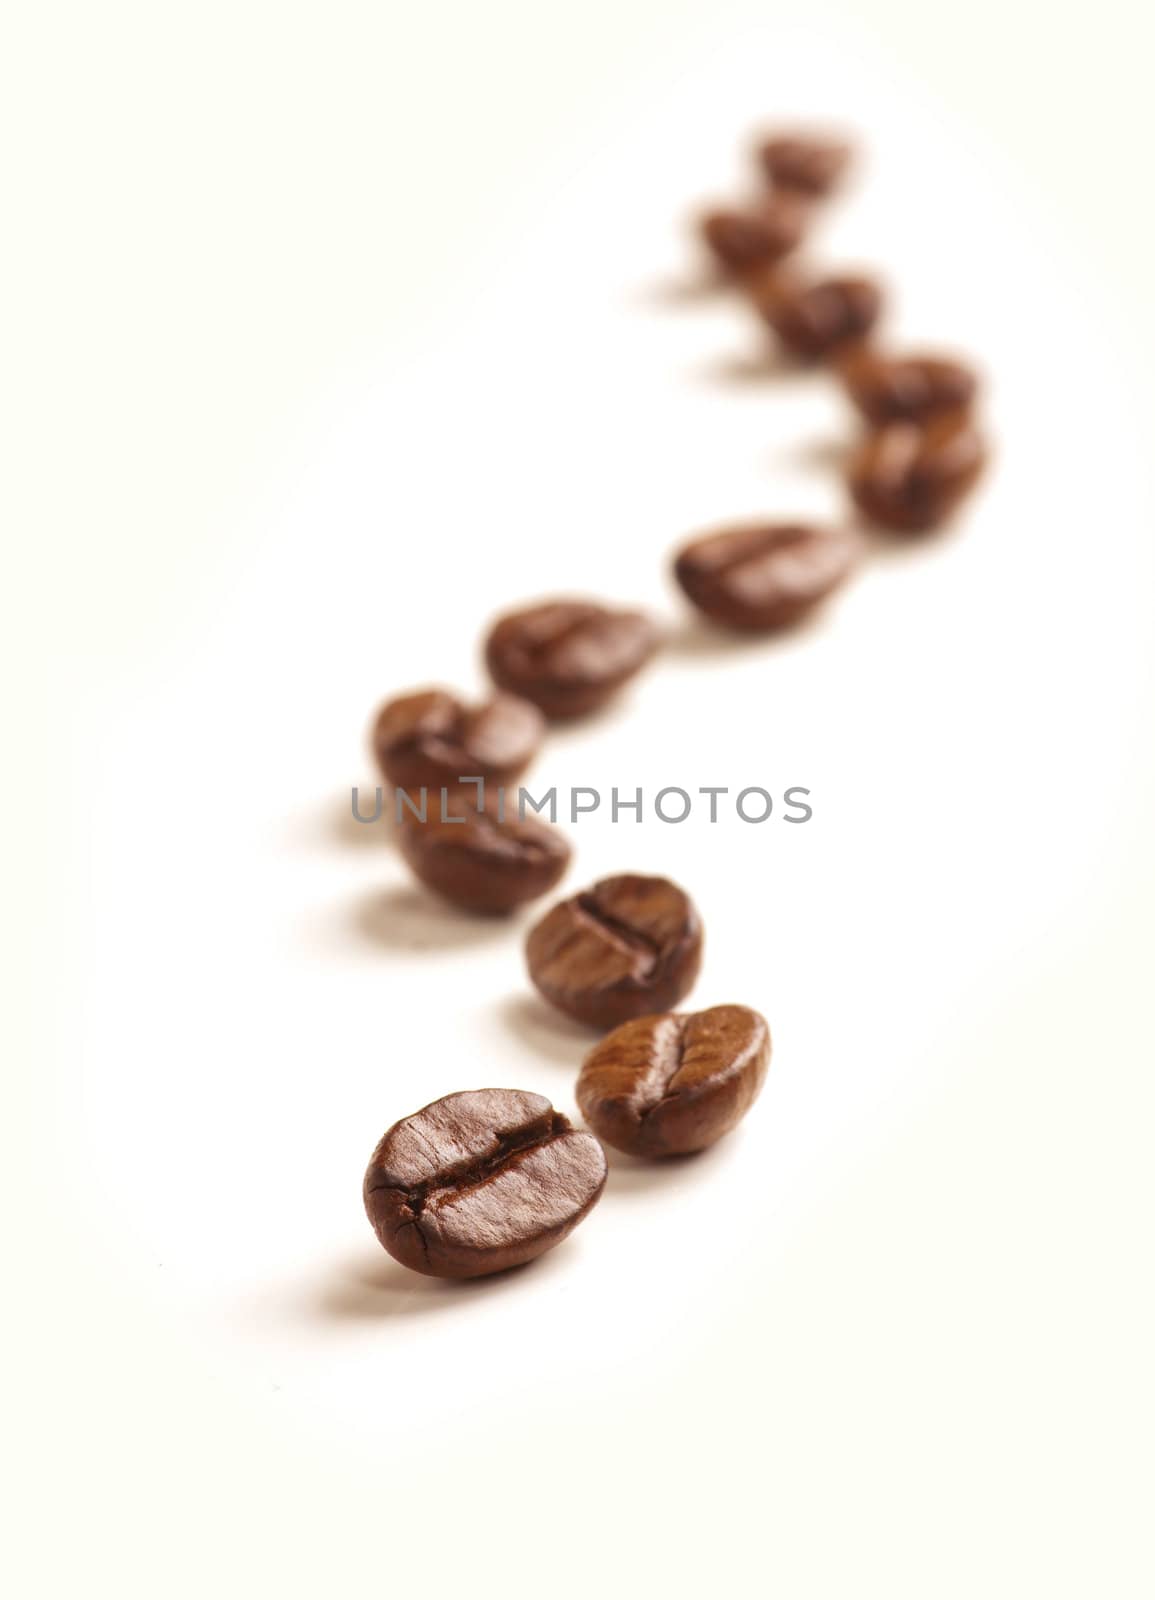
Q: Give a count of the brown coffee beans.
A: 12